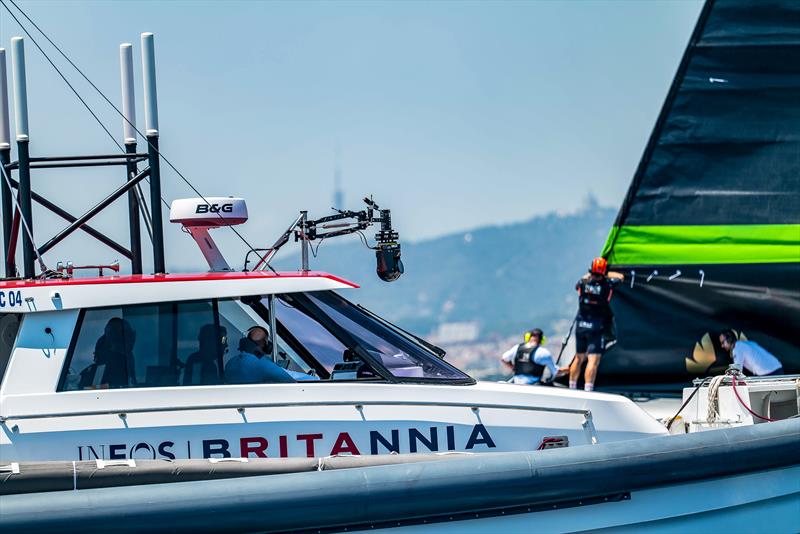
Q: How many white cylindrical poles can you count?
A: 4